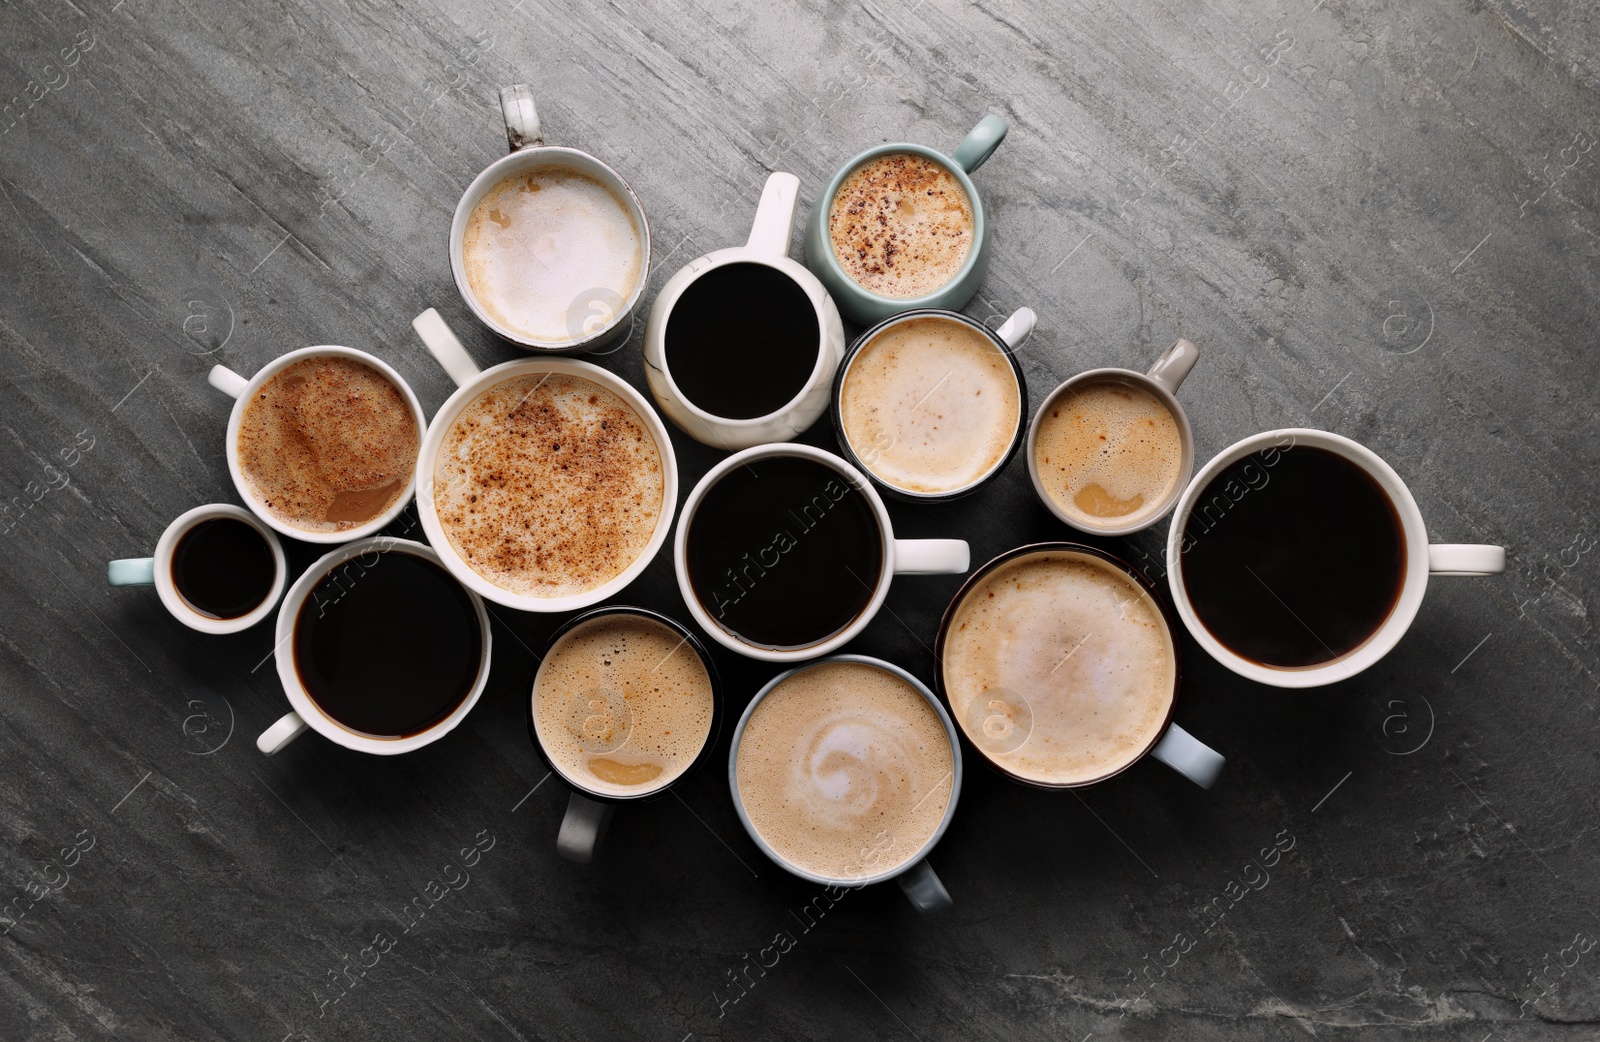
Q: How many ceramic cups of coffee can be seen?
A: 14